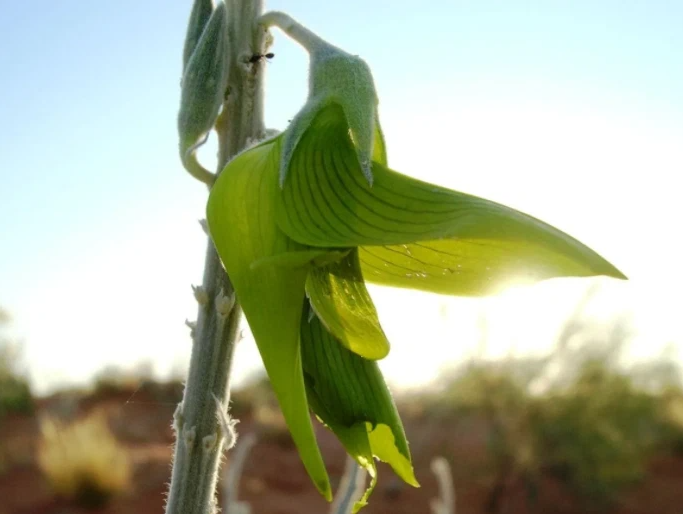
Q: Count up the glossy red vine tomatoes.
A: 0